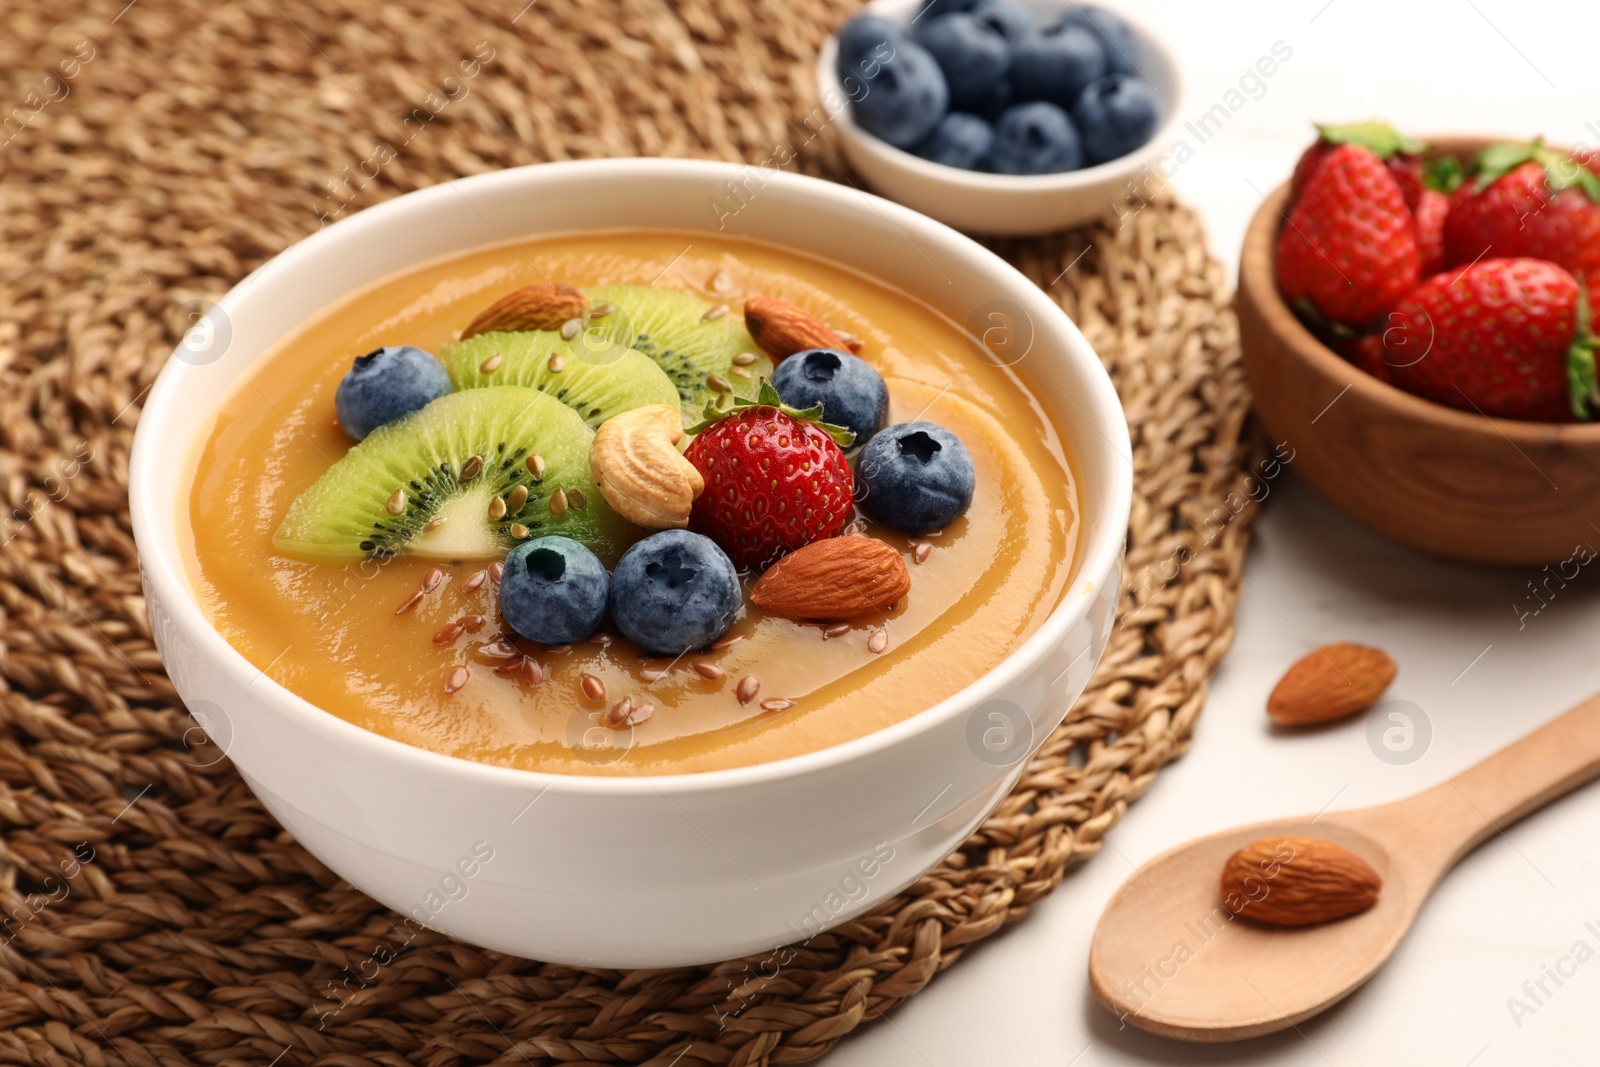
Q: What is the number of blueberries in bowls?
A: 15